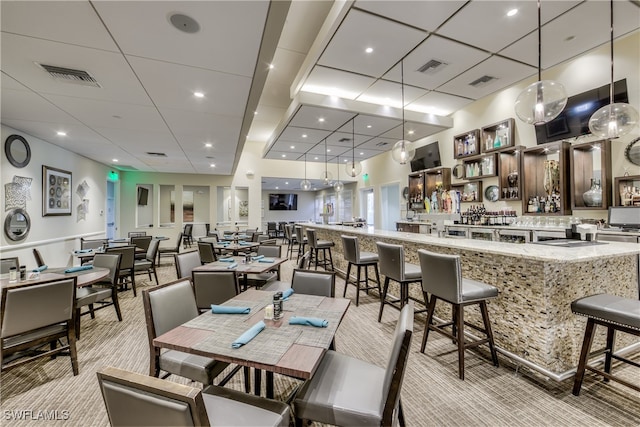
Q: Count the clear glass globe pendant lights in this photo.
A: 7